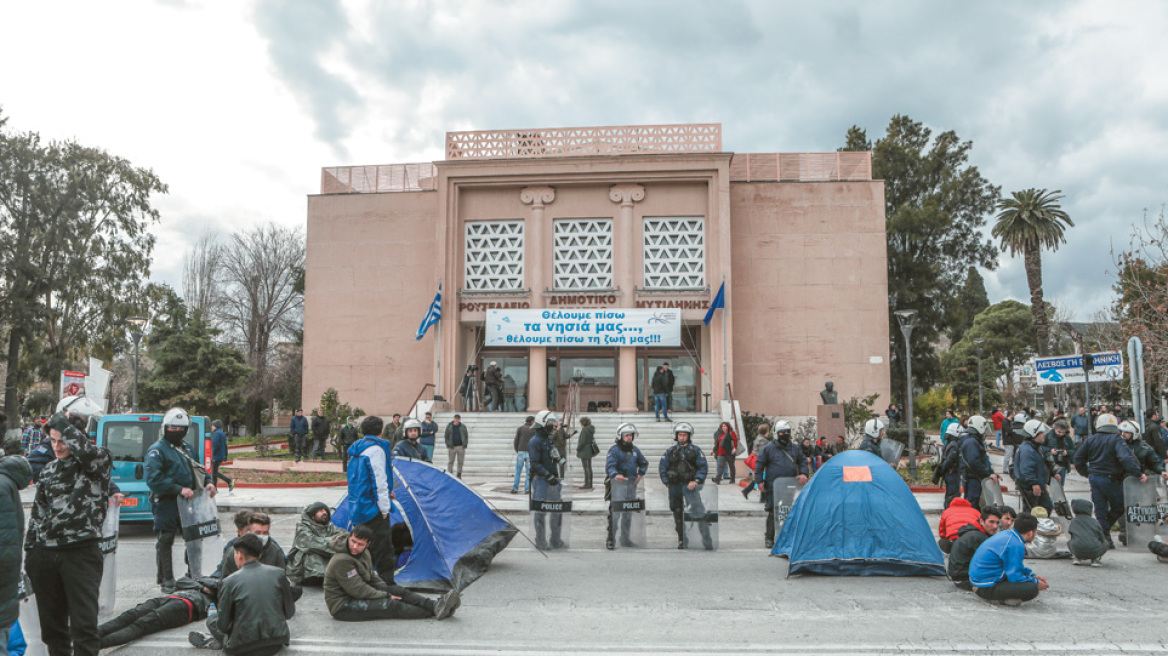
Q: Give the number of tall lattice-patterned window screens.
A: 3